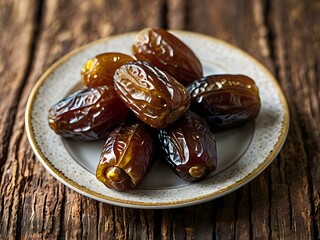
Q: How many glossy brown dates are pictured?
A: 7